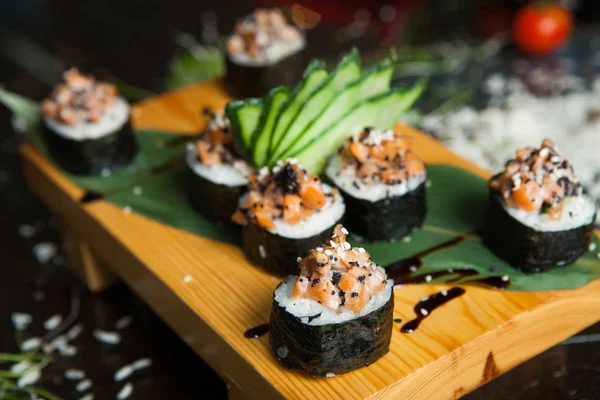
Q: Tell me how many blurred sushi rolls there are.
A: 2